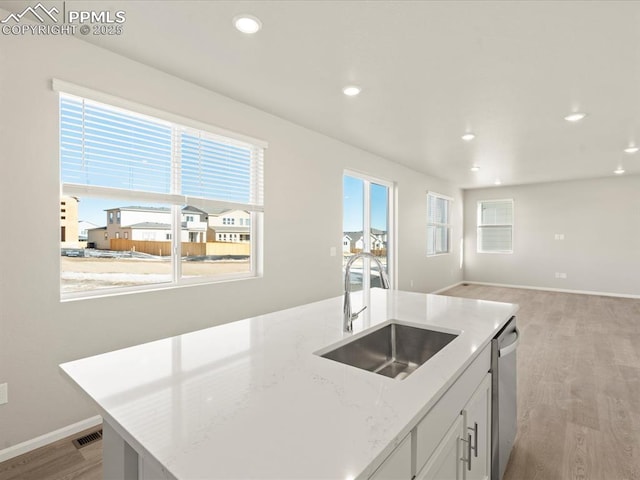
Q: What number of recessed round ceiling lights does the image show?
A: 8